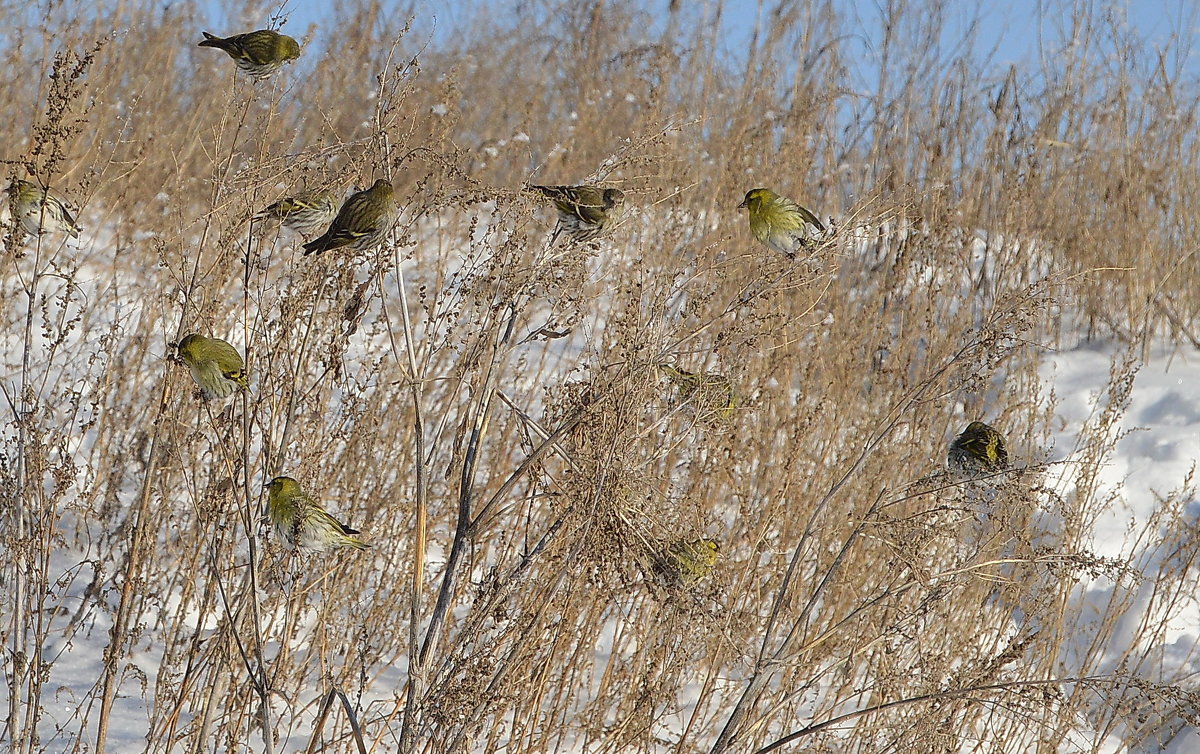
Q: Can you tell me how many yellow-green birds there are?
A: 11